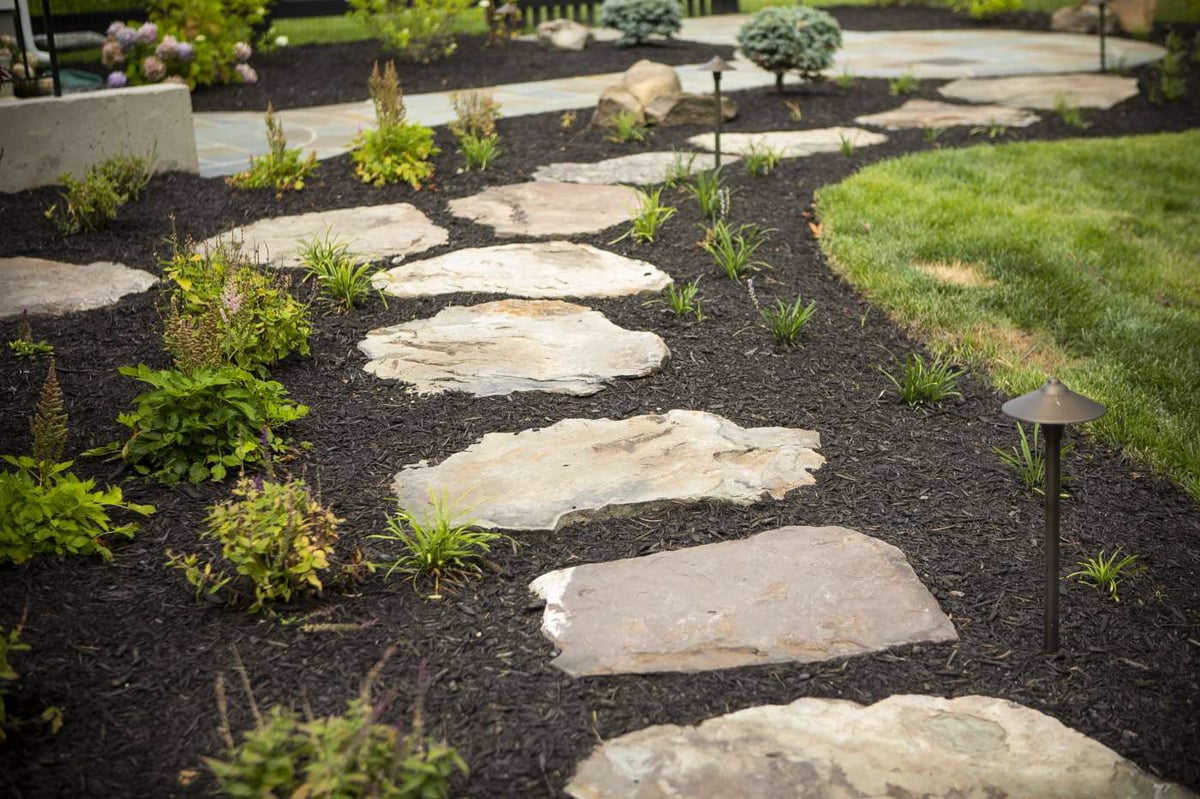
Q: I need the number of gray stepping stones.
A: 12